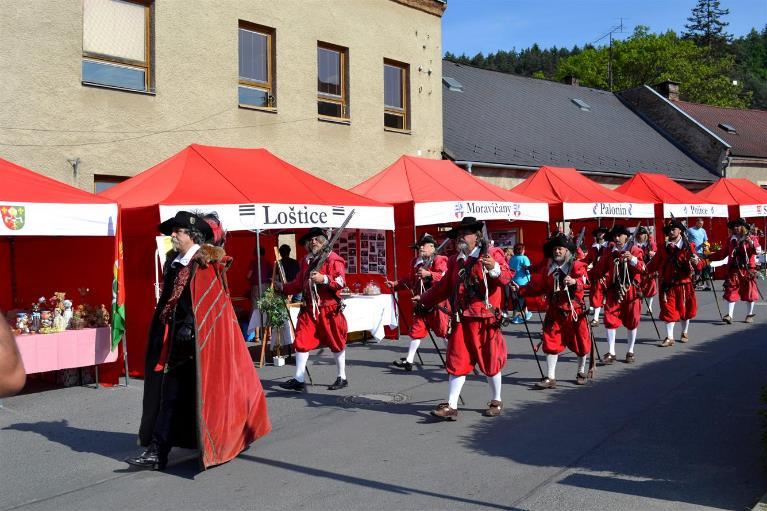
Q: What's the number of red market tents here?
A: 6